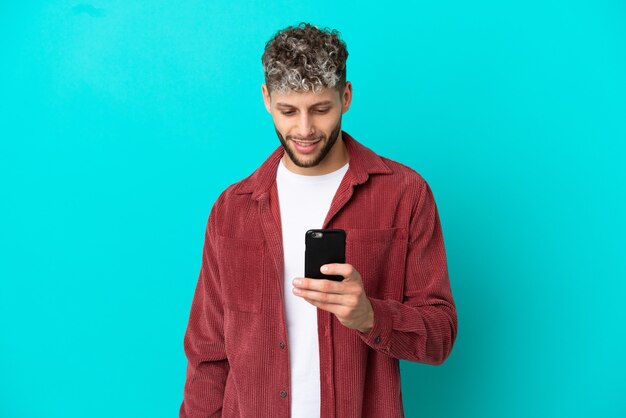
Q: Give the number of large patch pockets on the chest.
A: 2